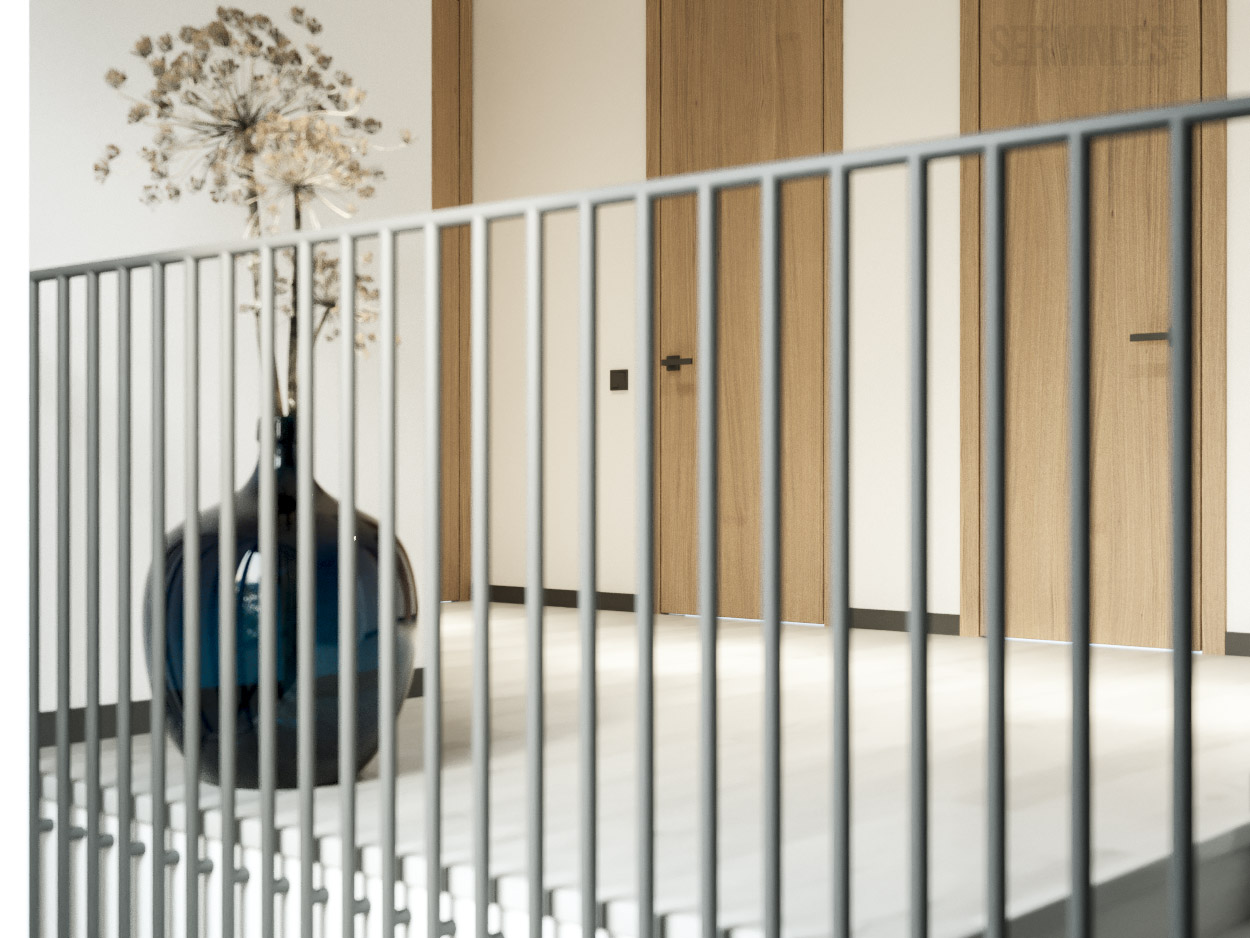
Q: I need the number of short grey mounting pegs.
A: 13